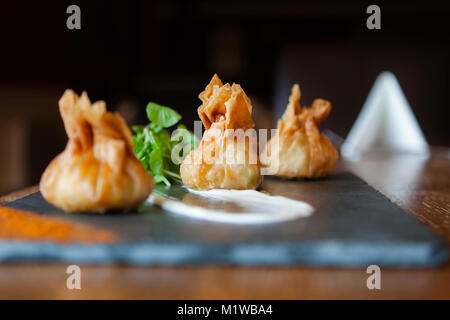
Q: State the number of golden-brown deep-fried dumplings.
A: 3